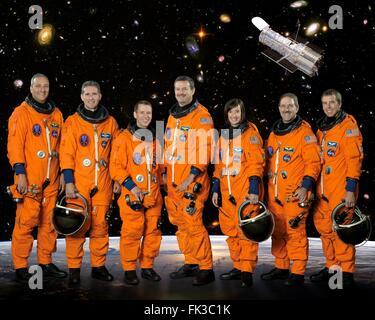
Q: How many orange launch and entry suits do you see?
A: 7